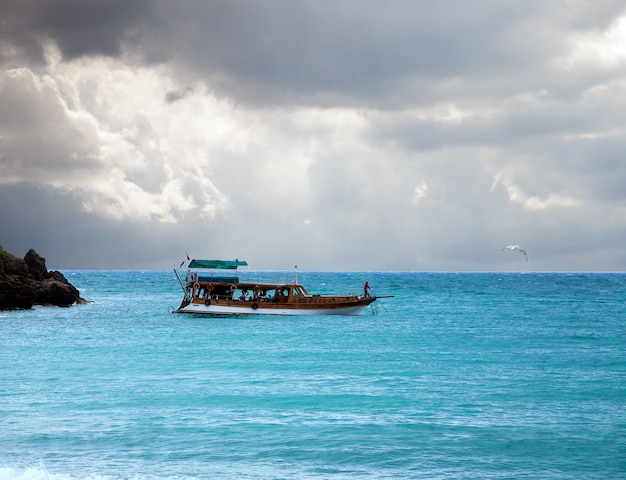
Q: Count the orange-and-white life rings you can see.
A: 5